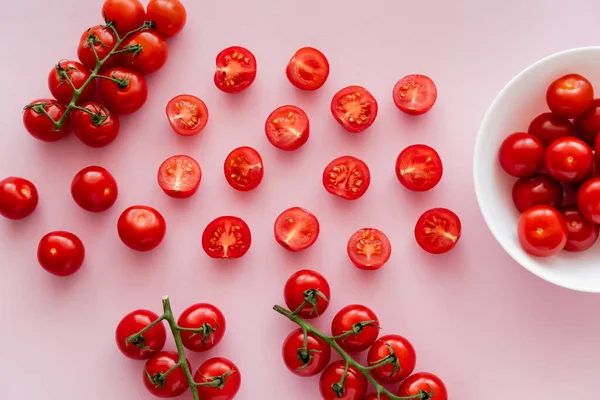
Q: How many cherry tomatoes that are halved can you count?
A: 14